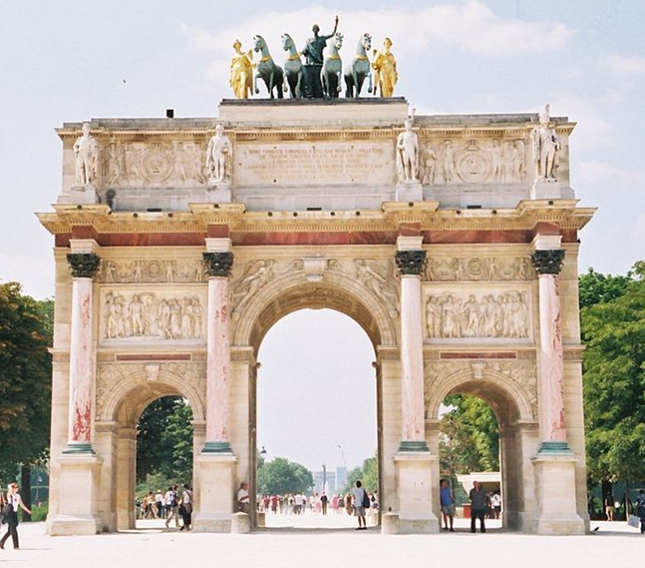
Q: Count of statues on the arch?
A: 11